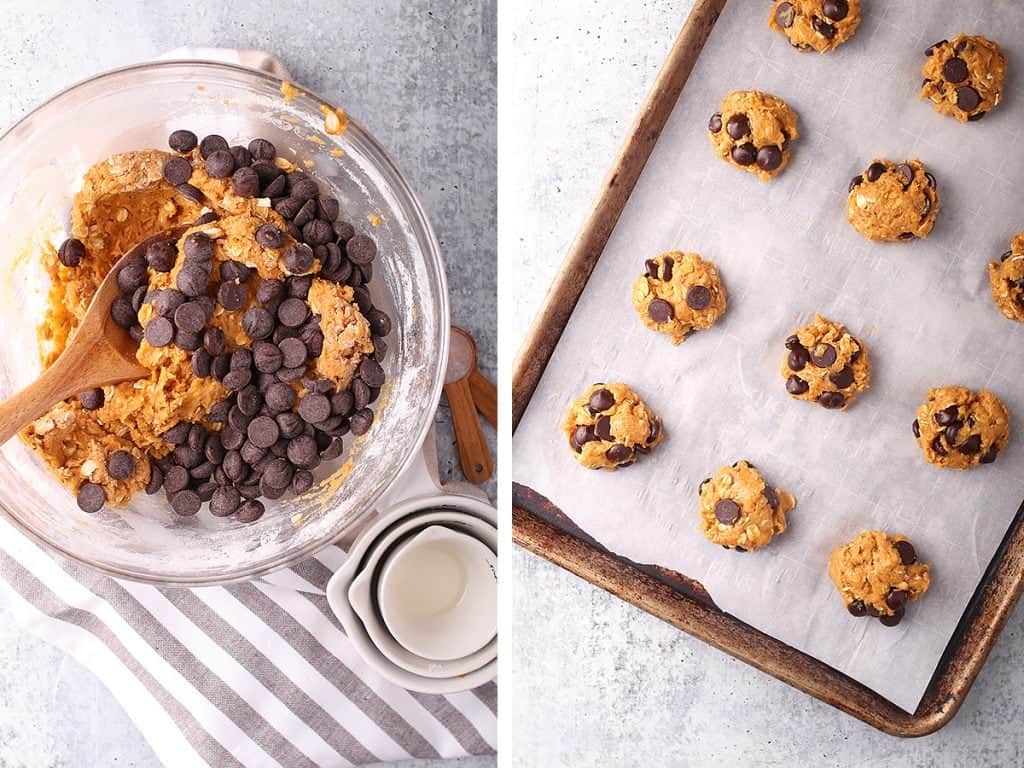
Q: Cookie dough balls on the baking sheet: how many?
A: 11